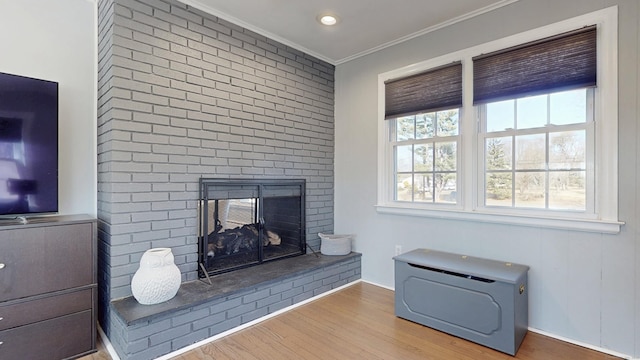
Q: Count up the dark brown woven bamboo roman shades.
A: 2